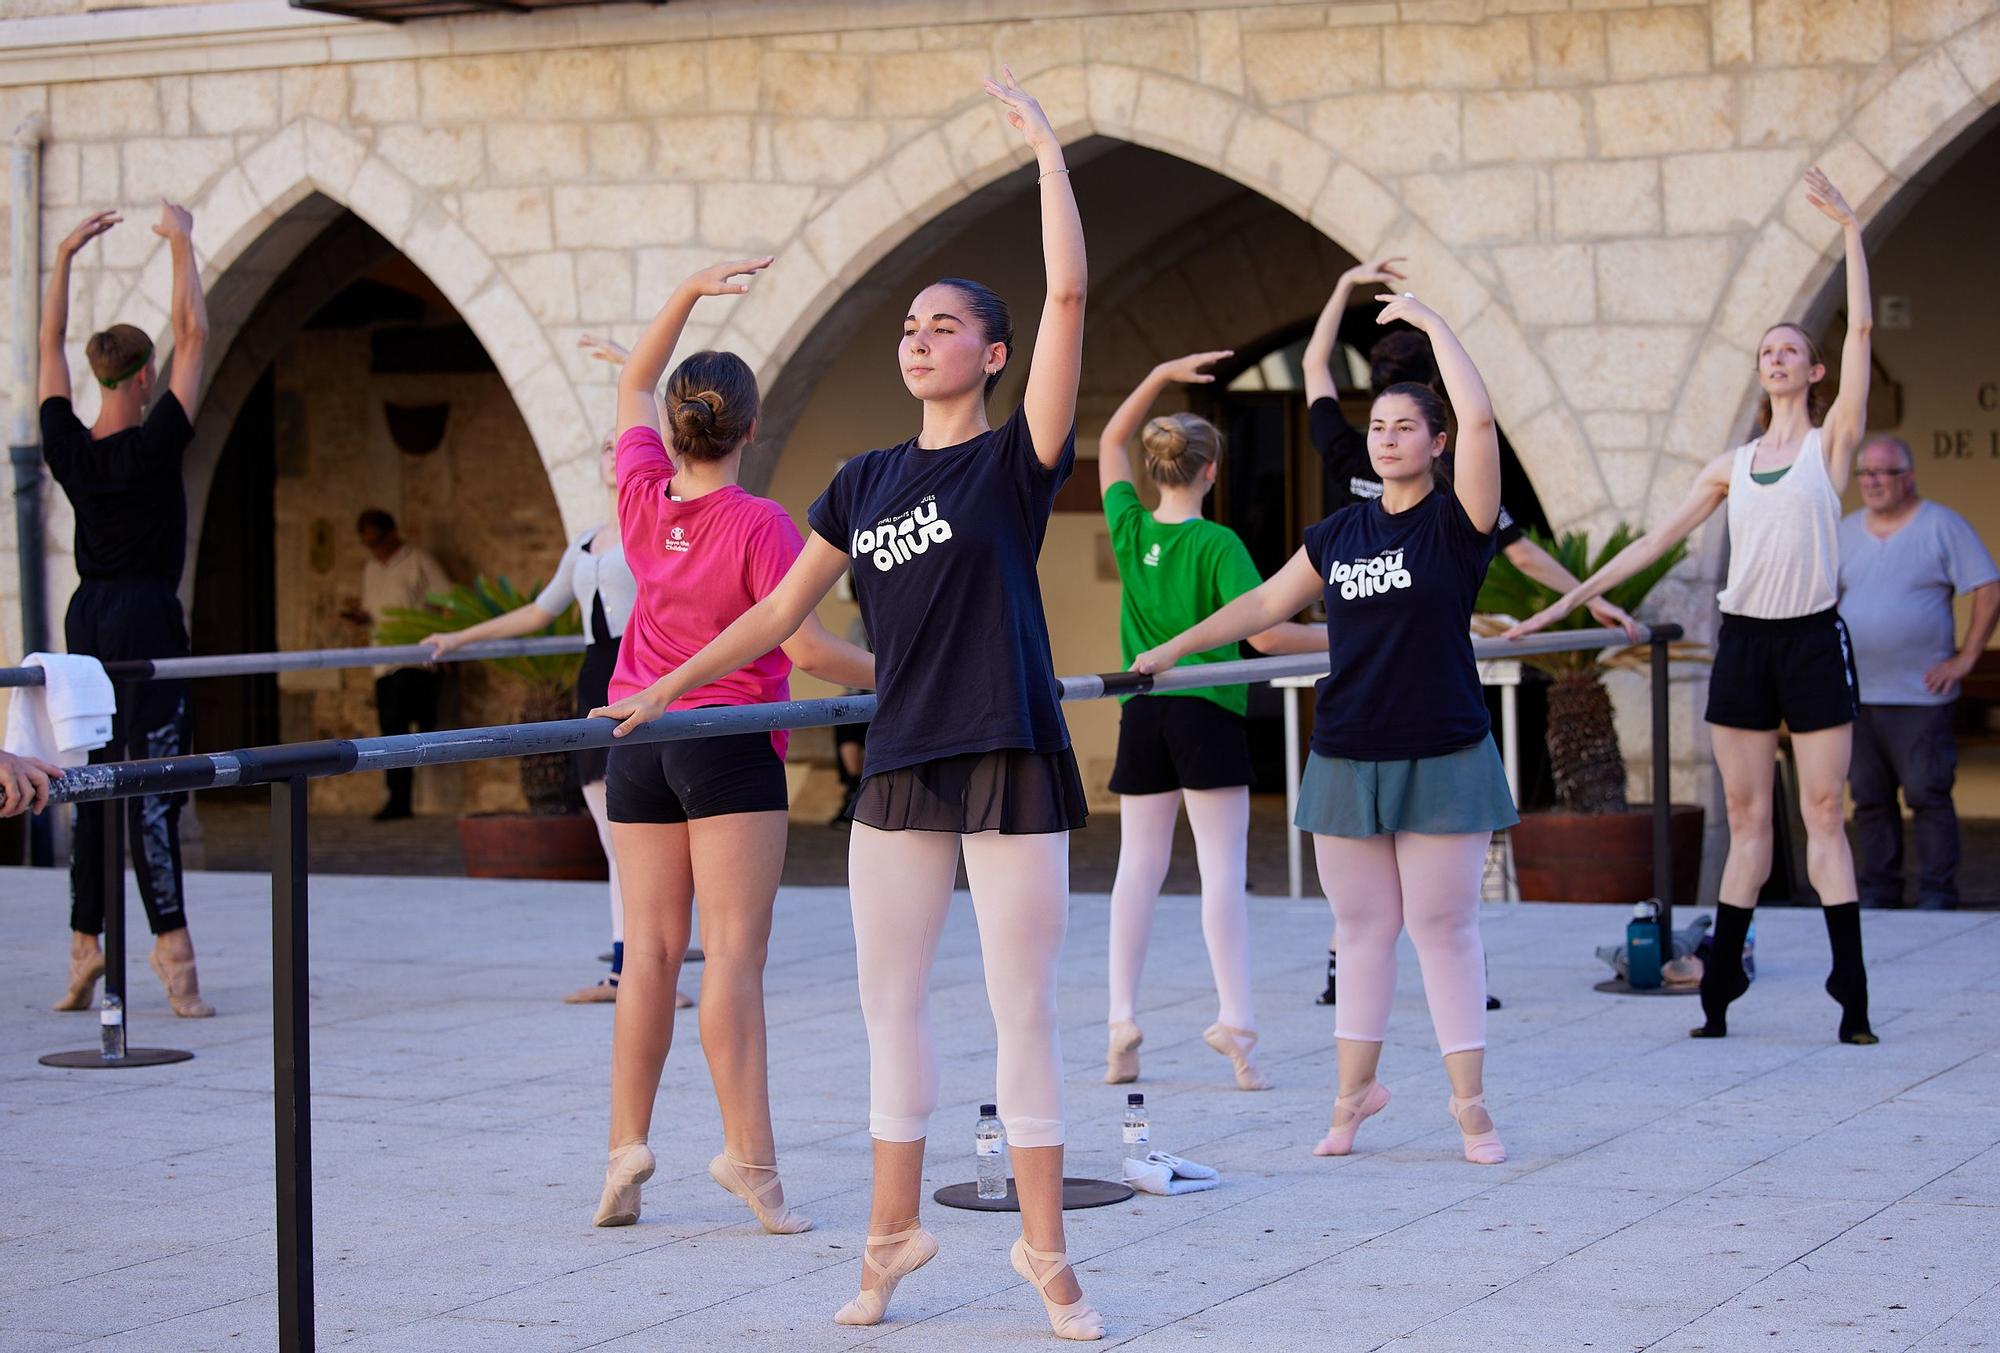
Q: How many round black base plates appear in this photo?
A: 4